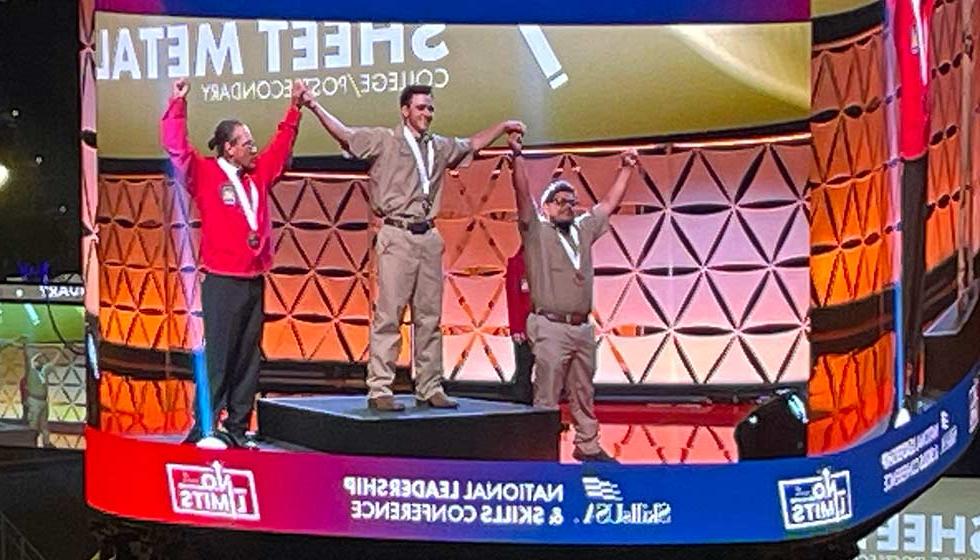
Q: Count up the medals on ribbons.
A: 3